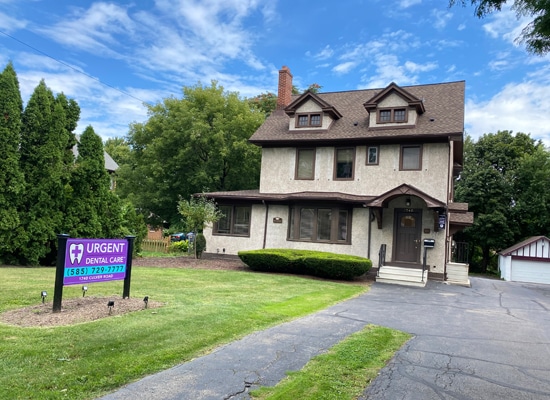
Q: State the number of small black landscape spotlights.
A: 4